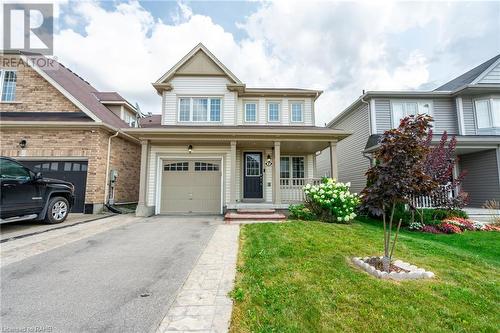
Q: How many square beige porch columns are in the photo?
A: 4